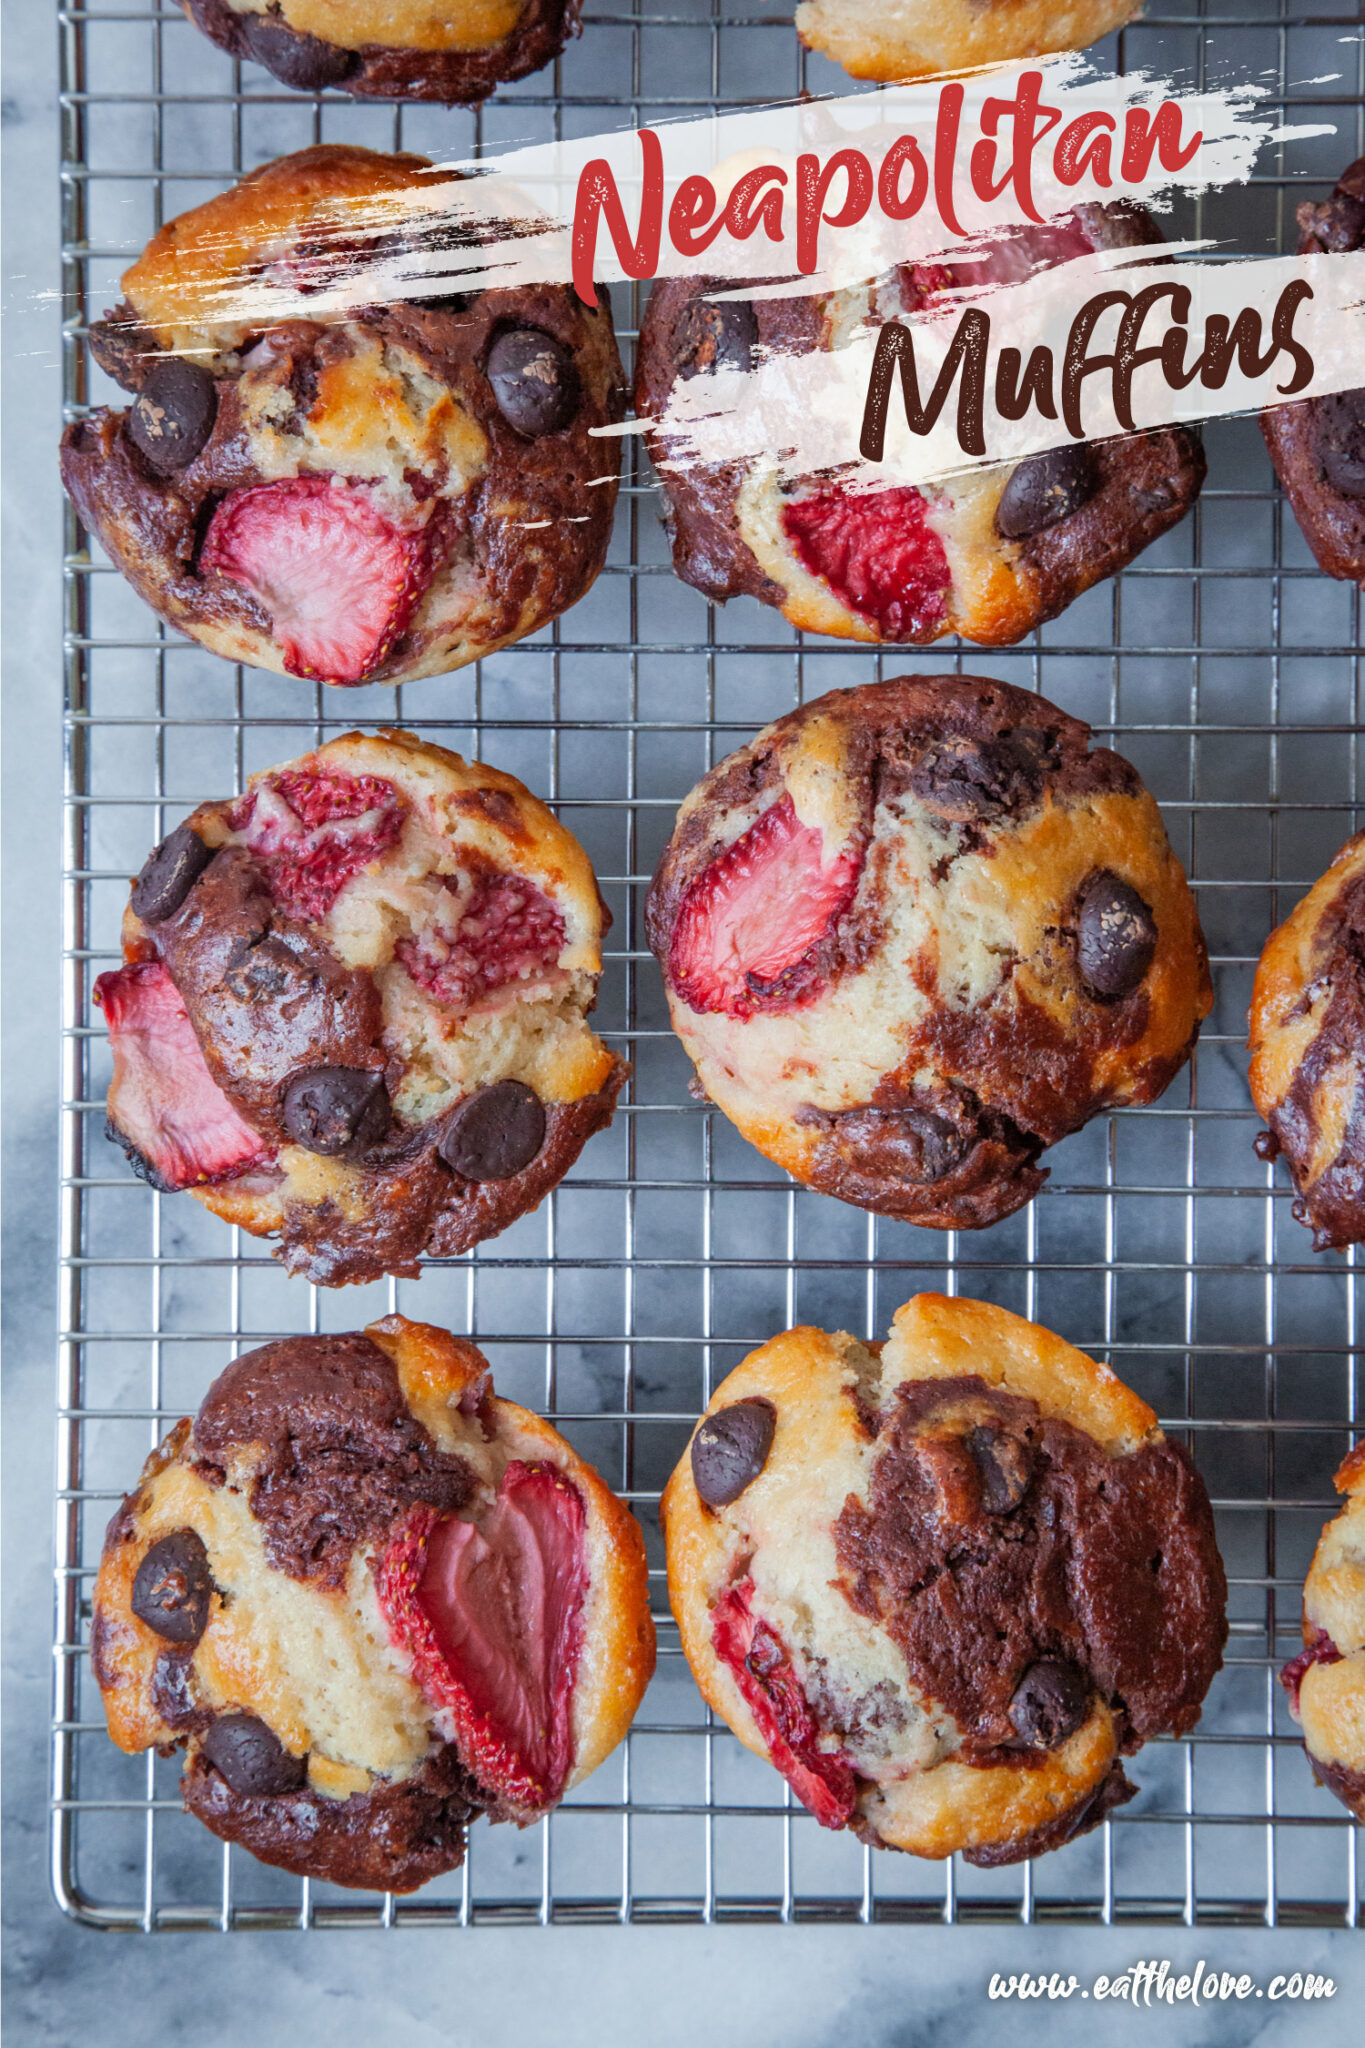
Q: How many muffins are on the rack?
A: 11